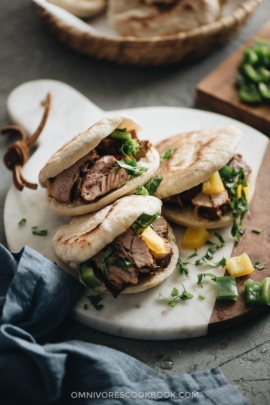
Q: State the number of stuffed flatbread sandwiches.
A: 3